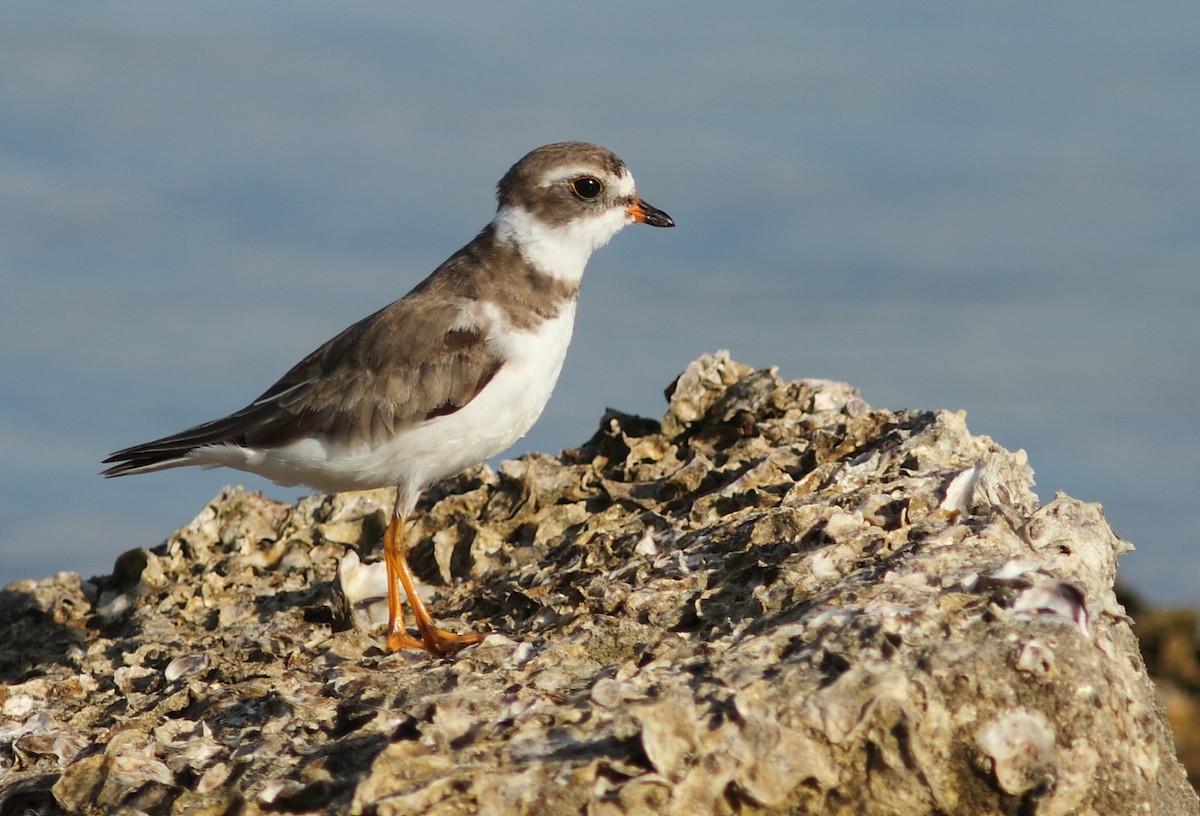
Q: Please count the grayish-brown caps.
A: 1